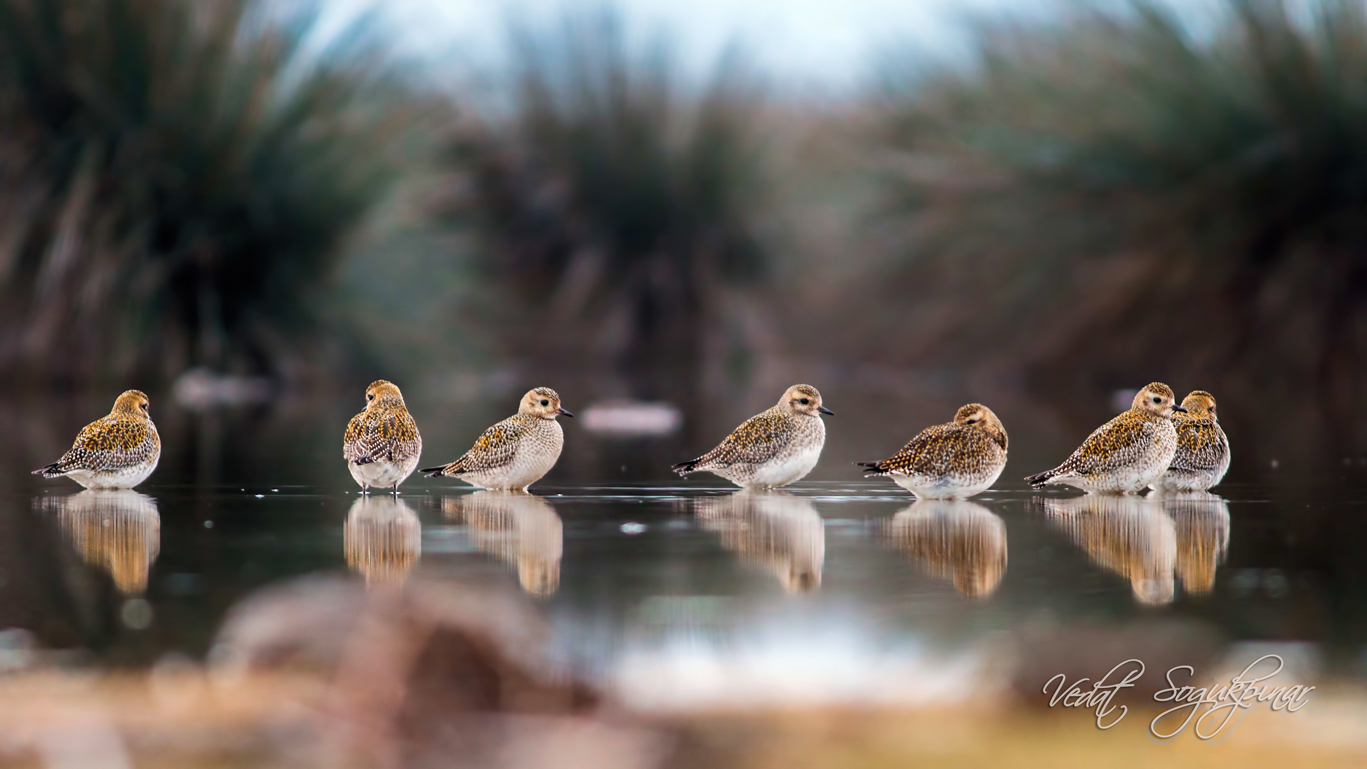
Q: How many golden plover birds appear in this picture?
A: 7